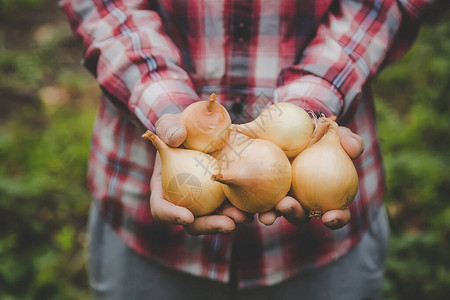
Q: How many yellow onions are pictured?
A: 5